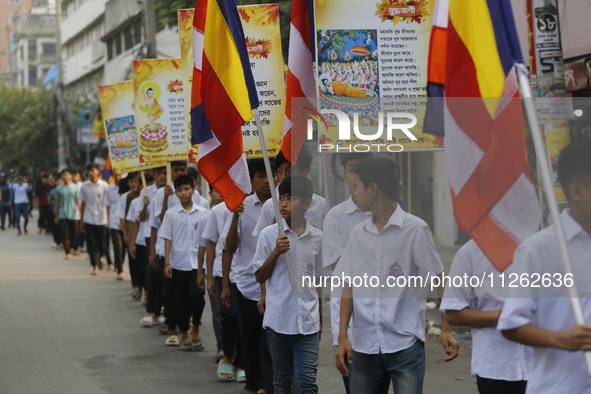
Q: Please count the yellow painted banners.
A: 4